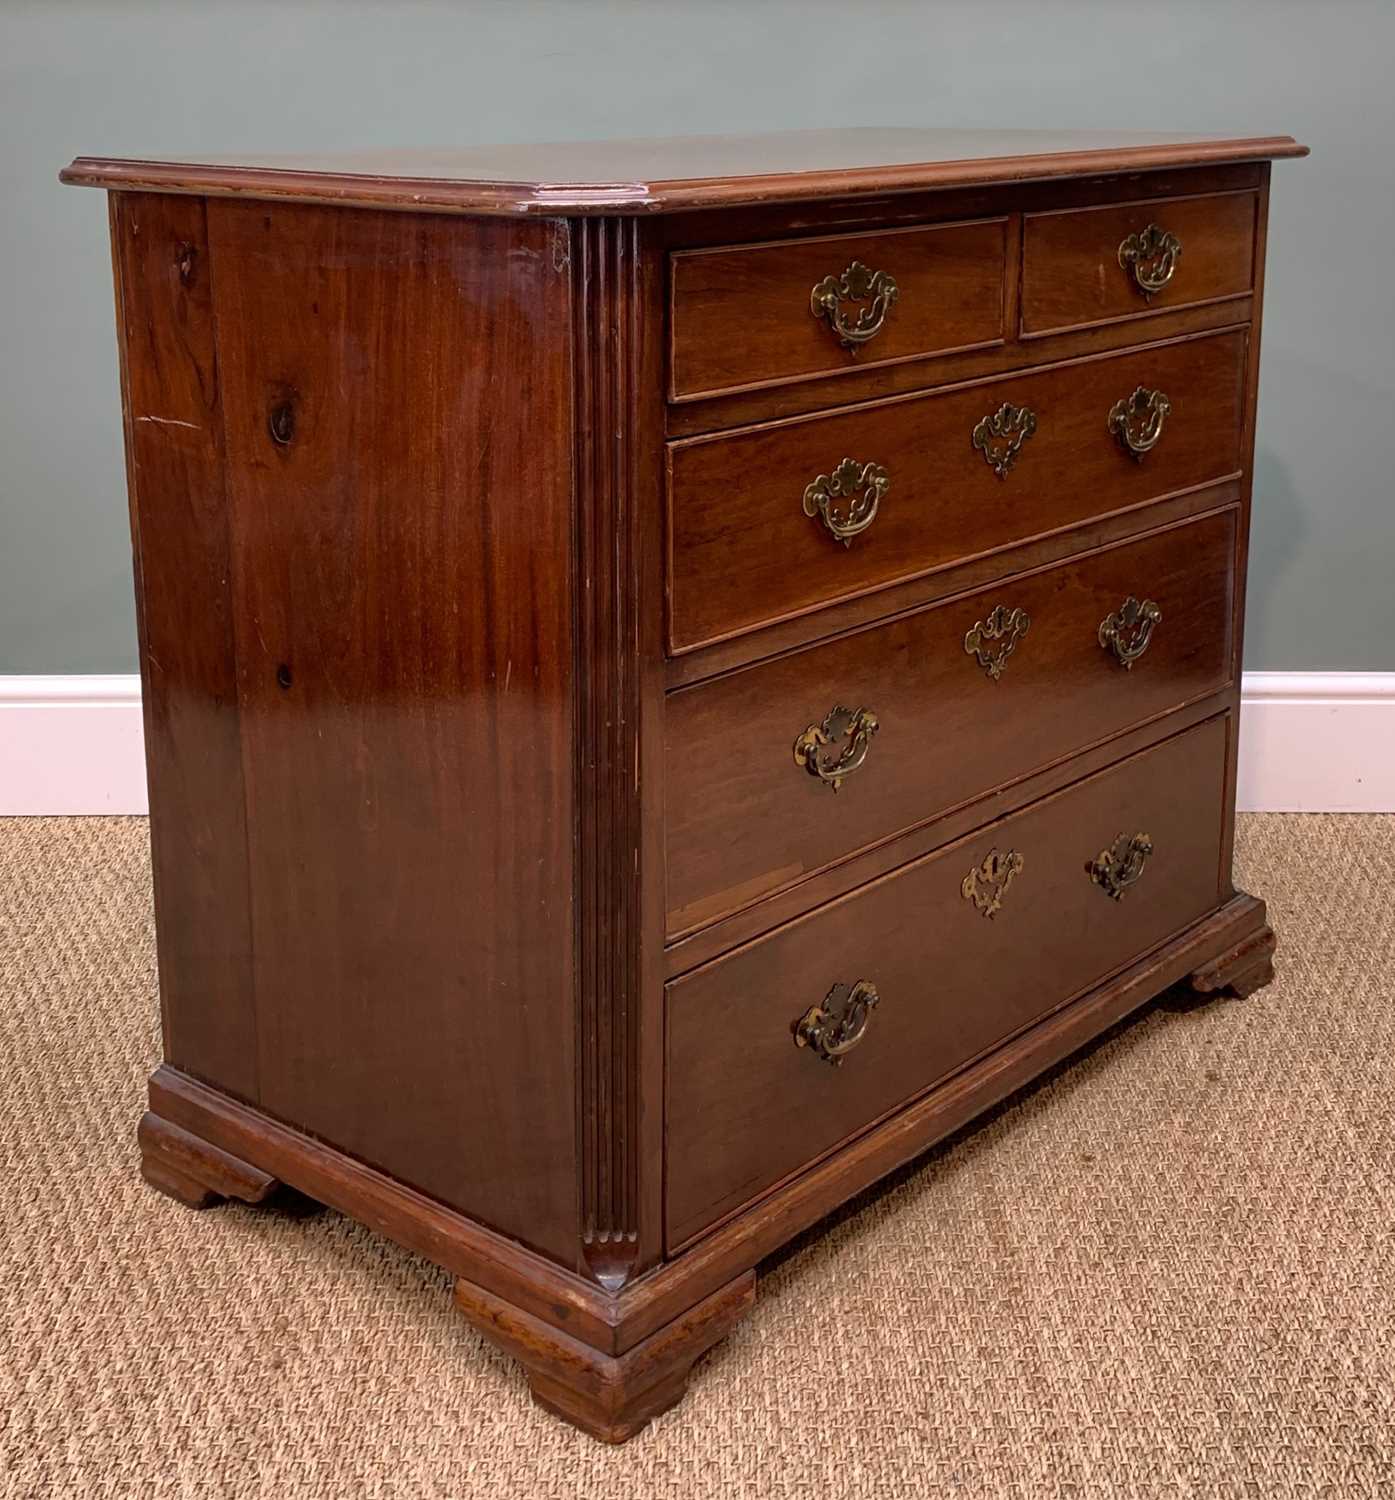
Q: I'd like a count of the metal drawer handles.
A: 8